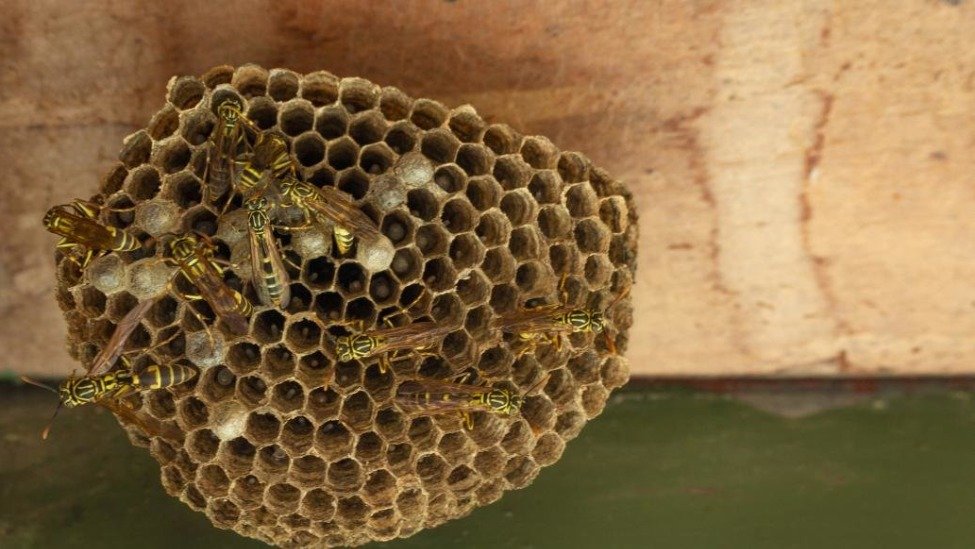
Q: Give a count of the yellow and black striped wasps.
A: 10